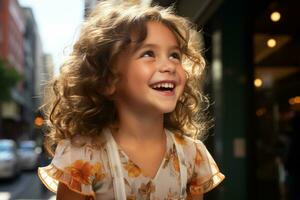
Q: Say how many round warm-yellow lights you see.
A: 3